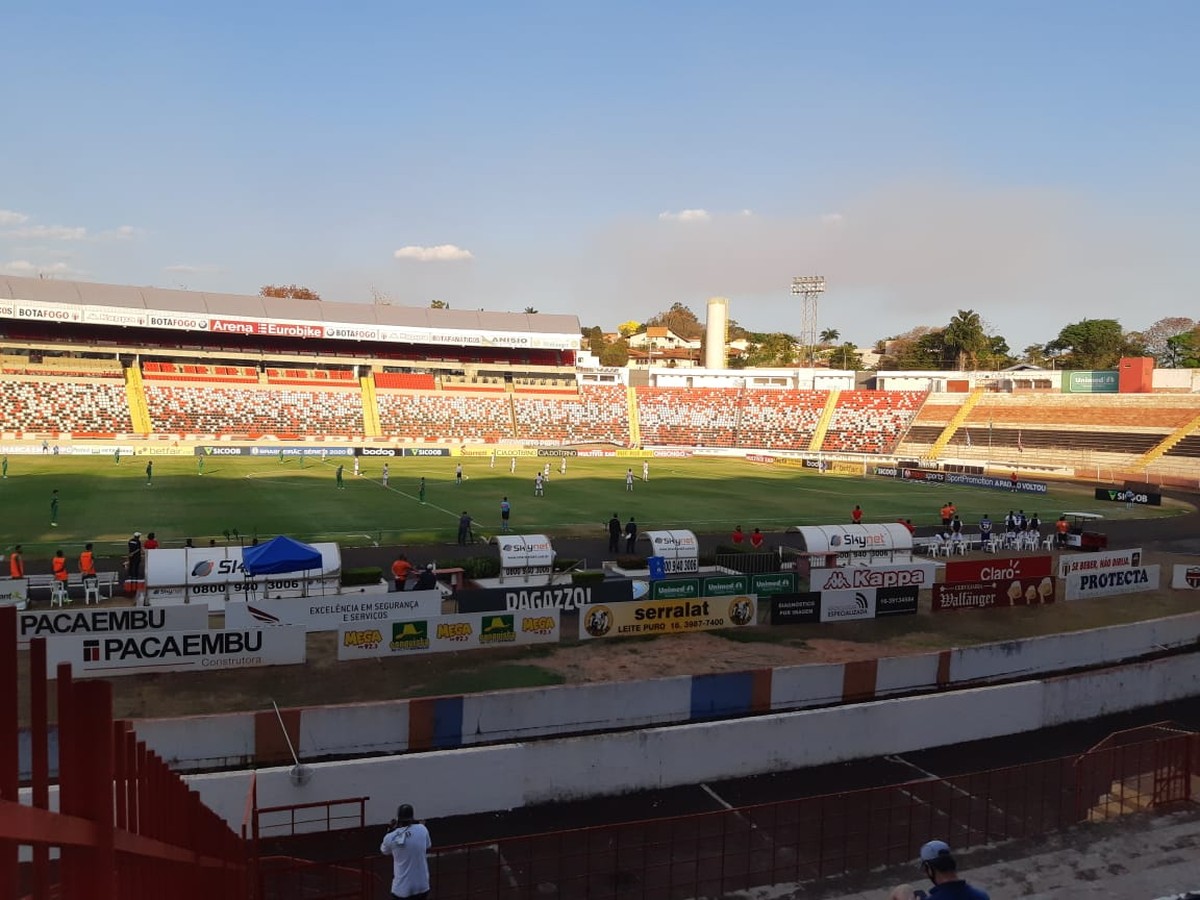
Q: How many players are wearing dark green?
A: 9